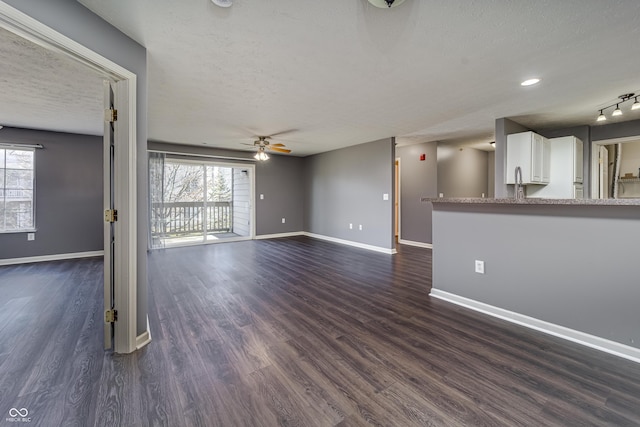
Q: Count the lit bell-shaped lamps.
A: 3